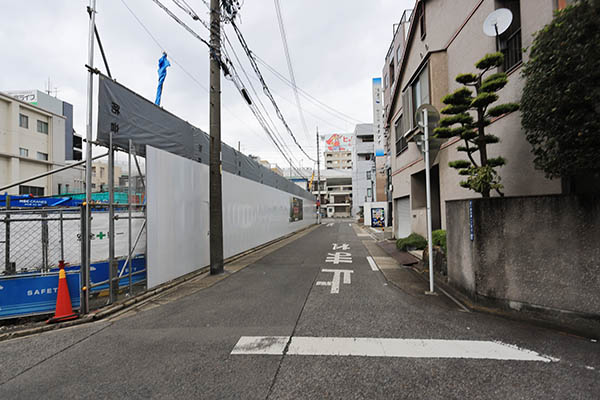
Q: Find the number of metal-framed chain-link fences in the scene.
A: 1